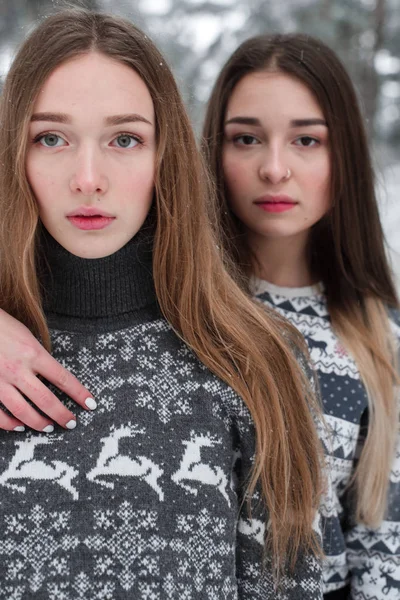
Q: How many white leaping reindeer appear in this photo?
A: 3